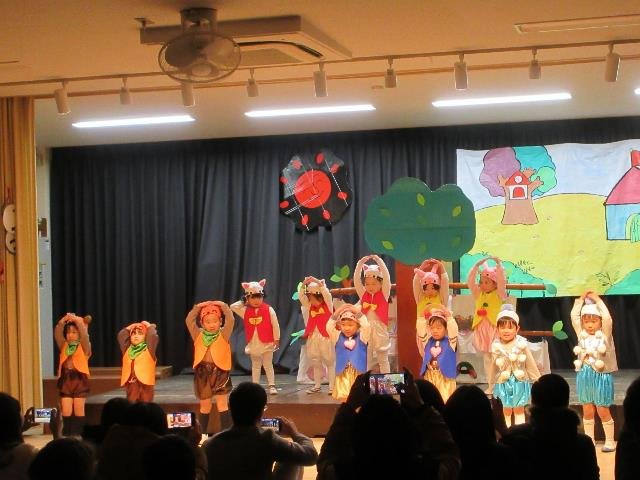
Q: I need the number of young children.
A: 12